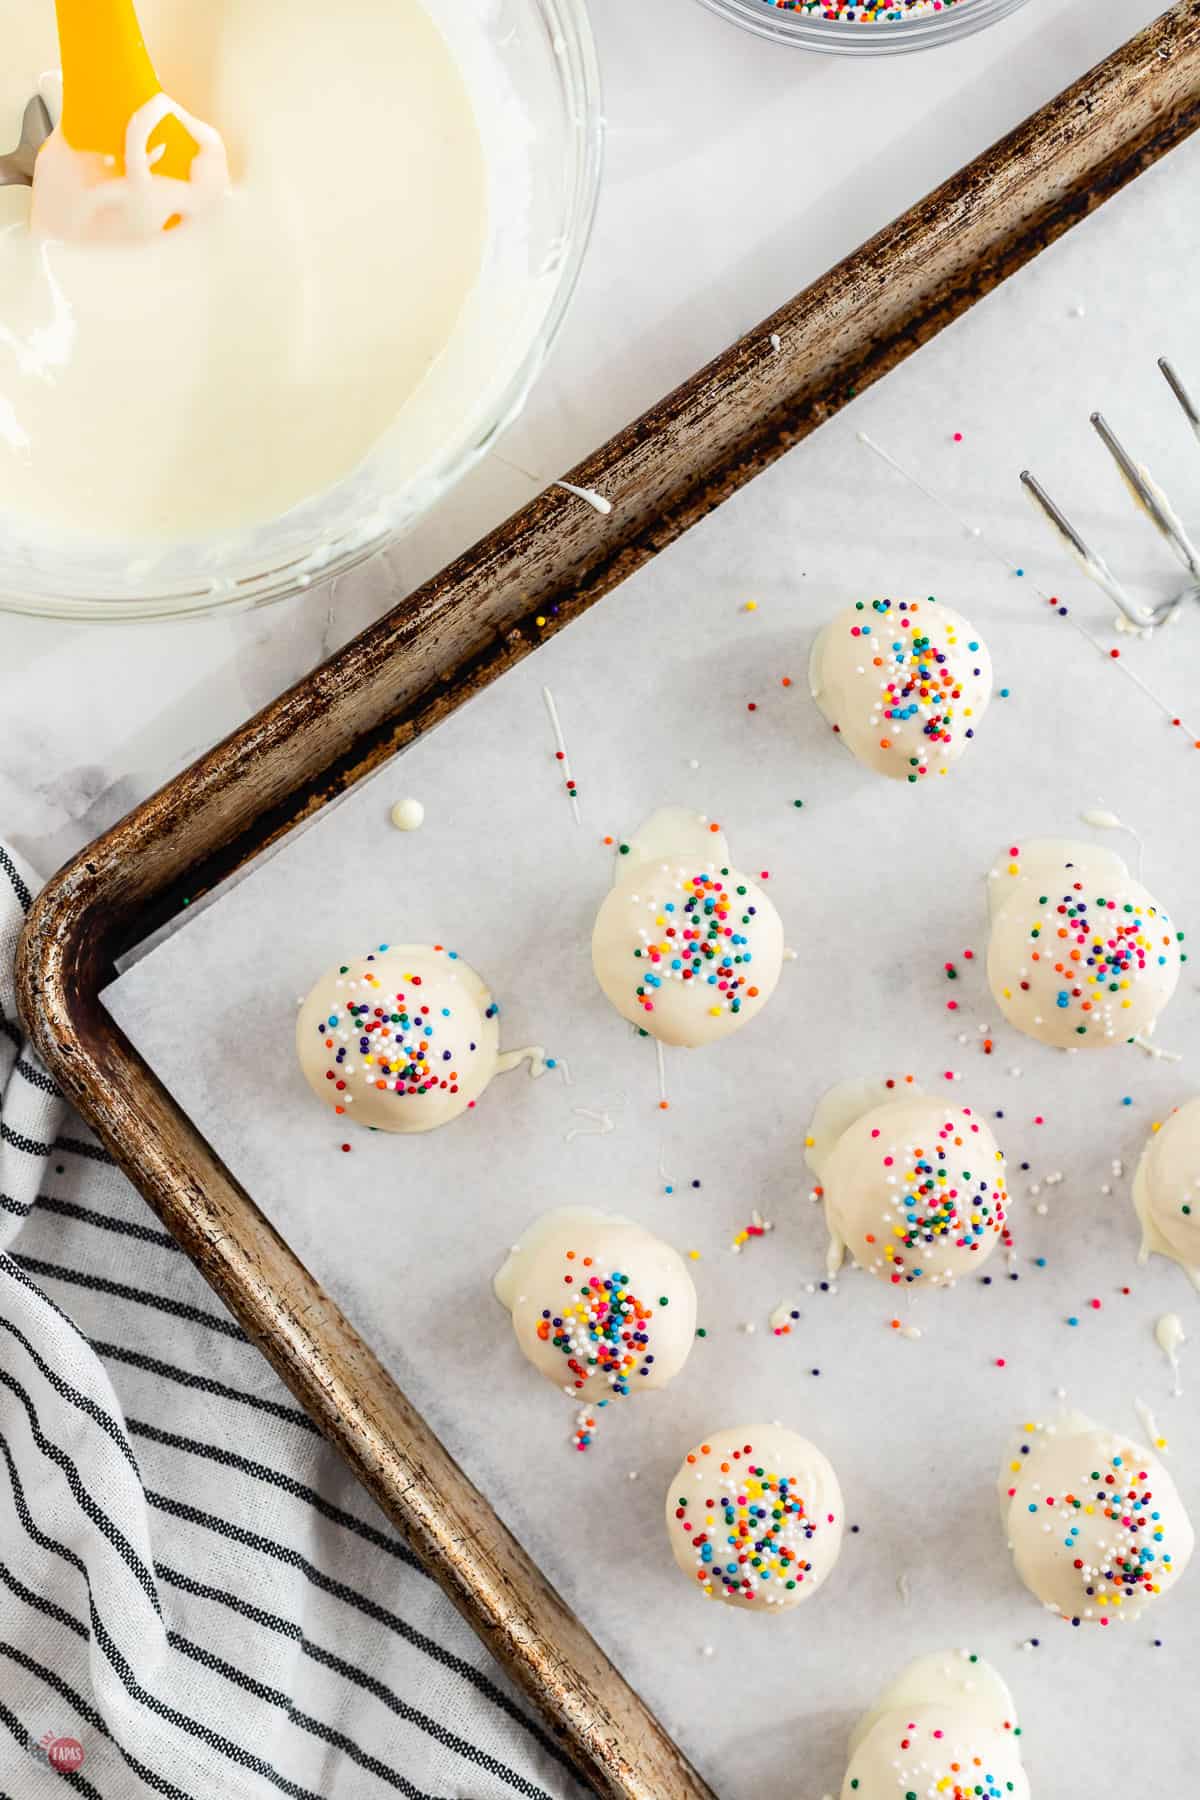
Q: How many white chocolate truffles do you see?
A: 10